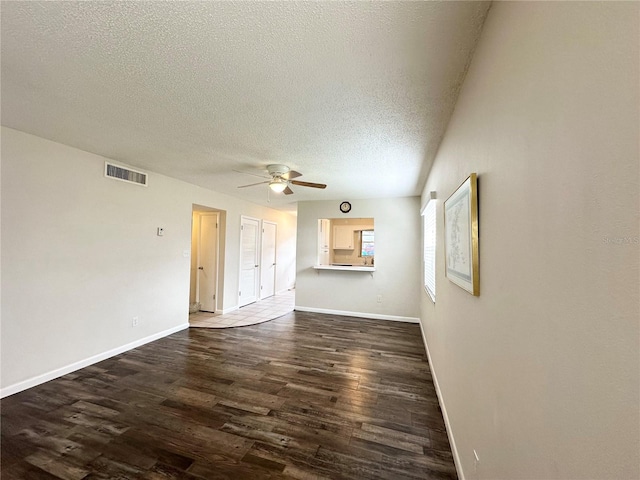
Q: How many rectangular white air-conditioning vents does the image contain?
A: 1